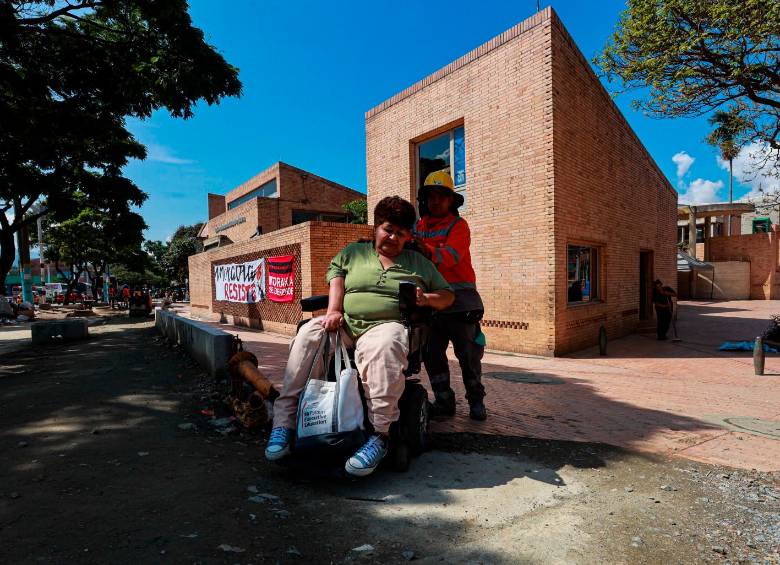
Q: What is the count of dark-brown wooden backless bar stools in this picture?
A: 0